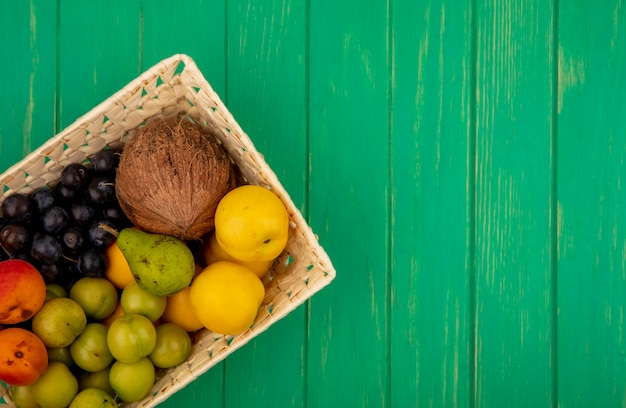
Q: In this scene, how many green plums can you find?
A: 13